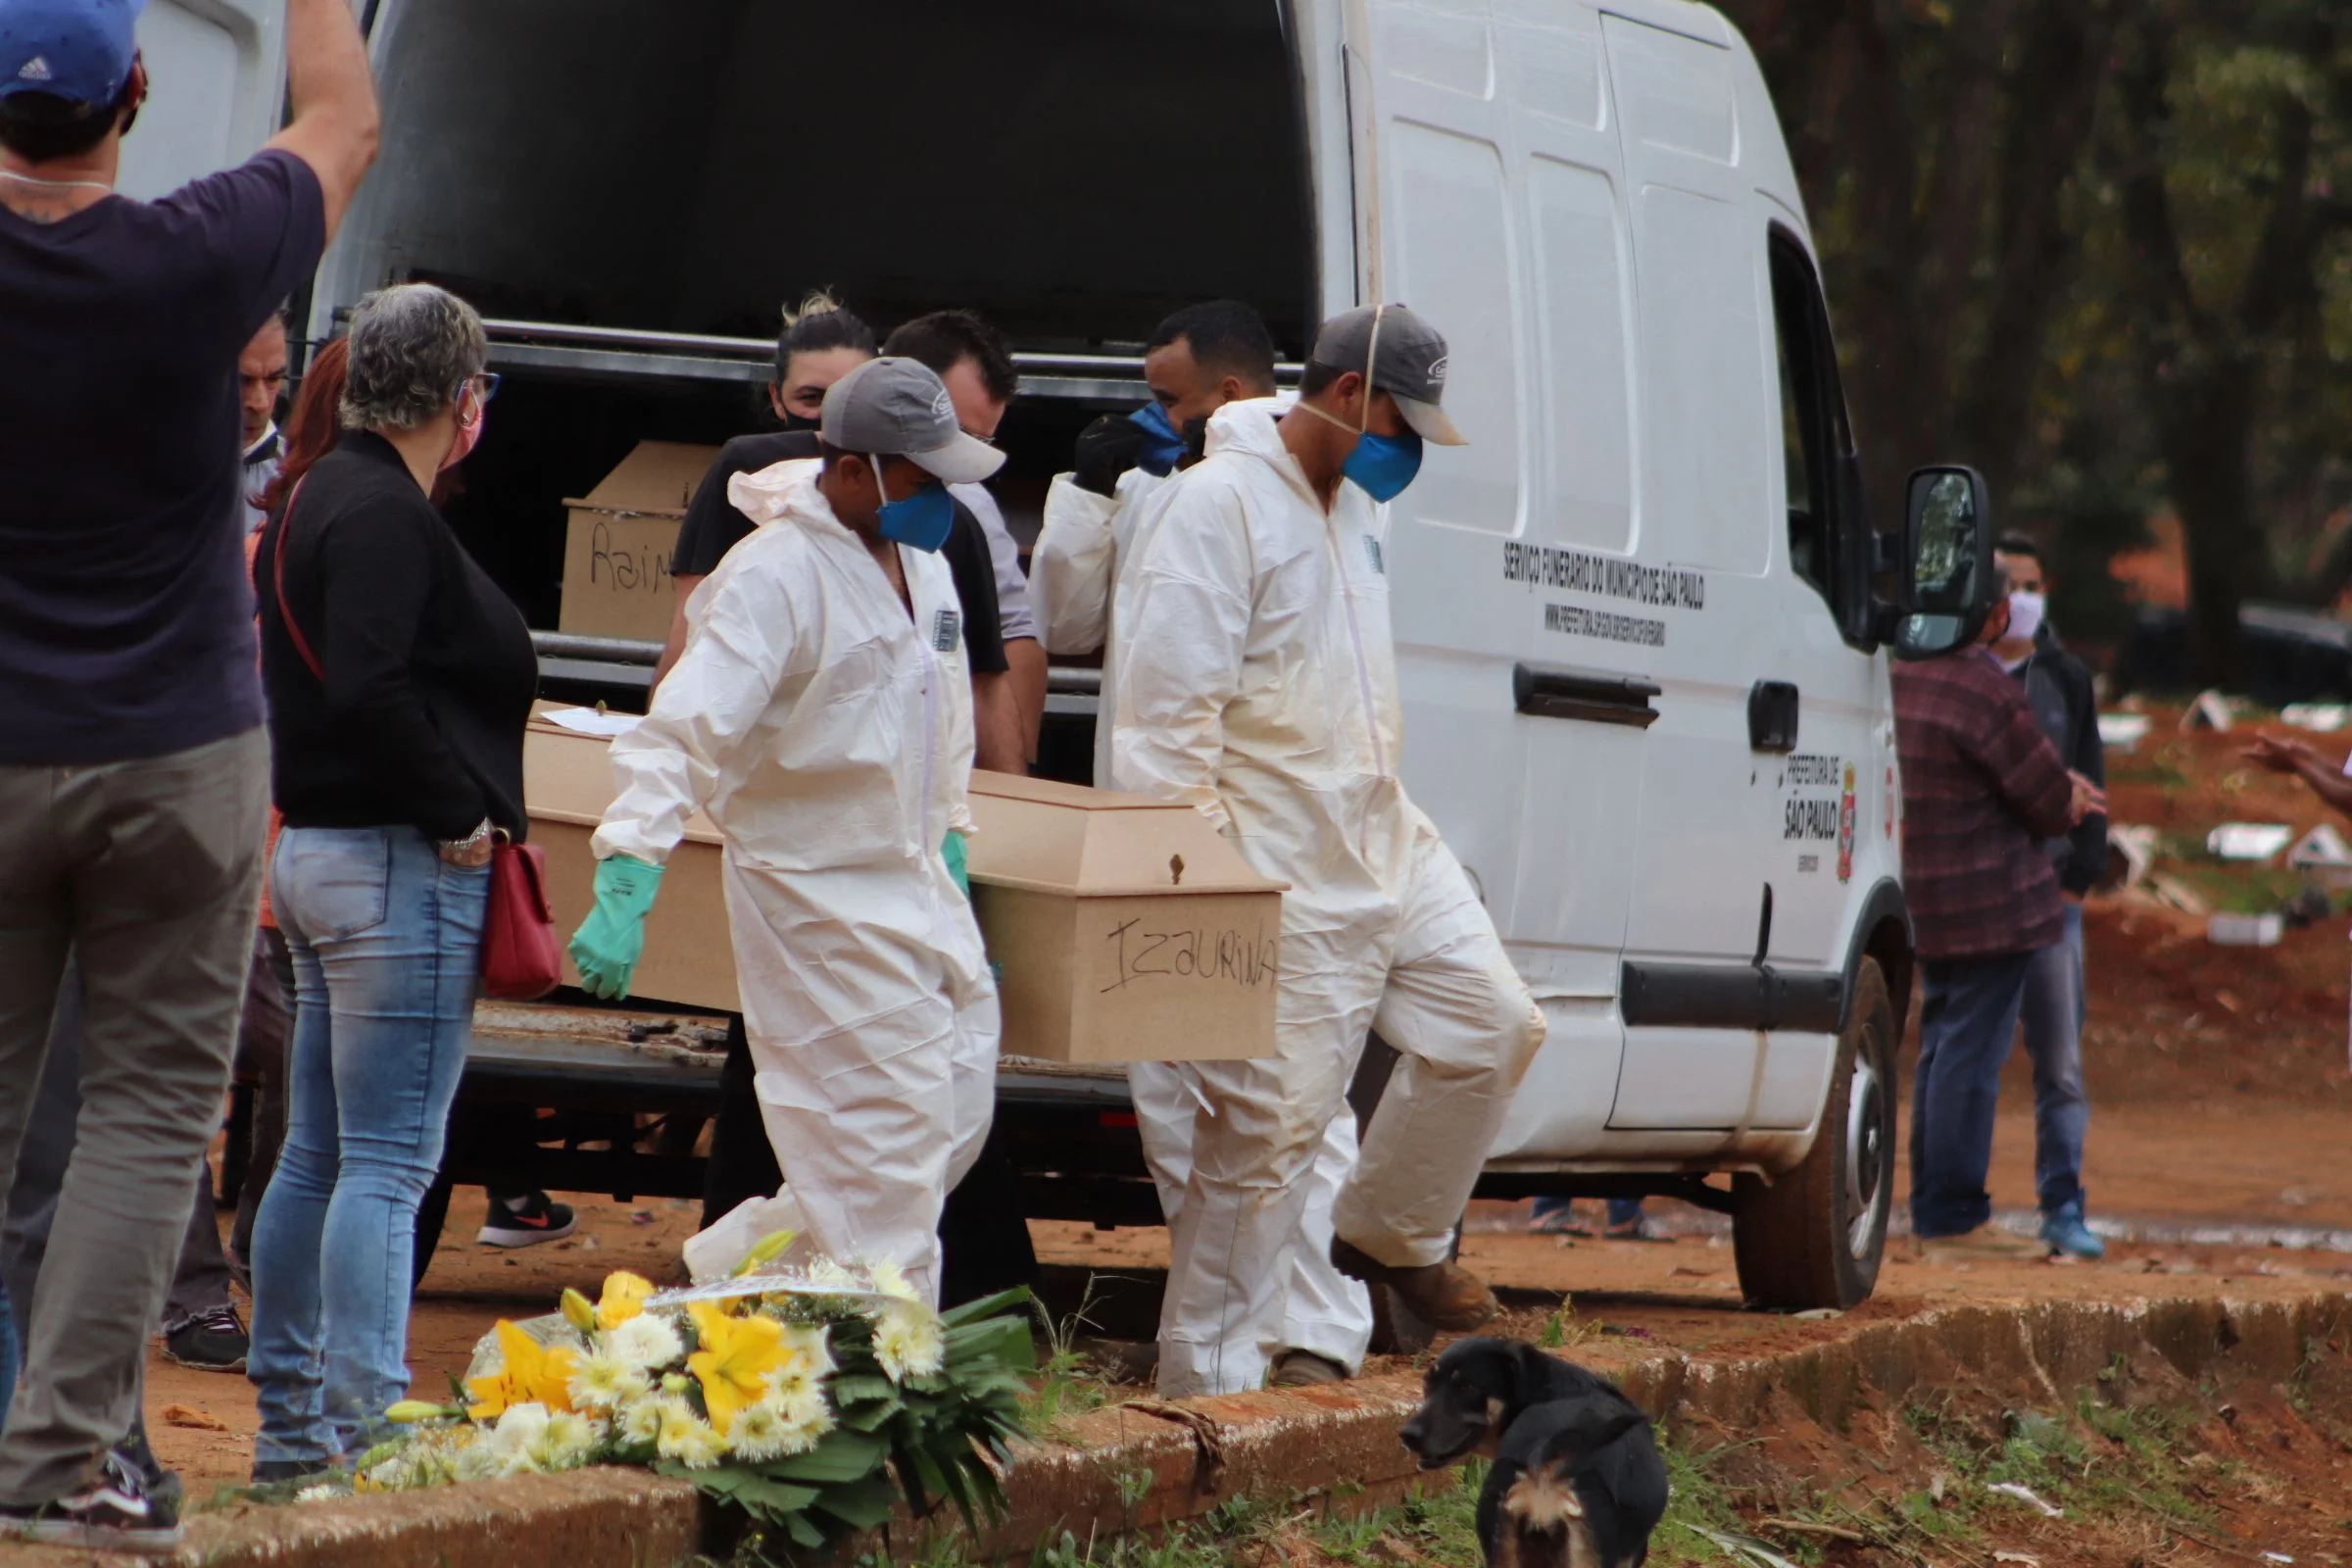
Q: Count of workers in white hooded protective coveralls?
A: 3